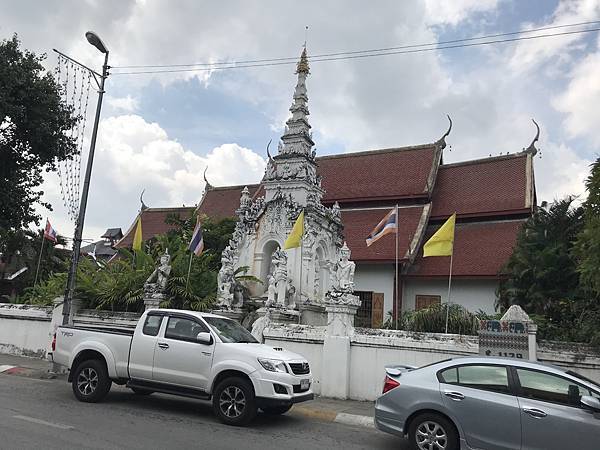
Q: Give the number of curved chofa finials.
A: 5